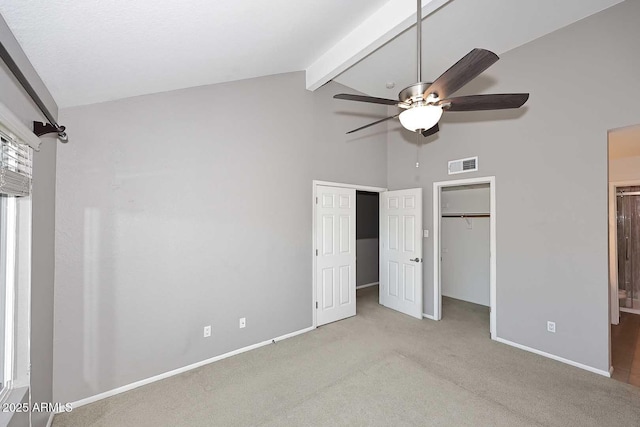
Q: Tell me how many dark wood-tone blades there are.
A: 5